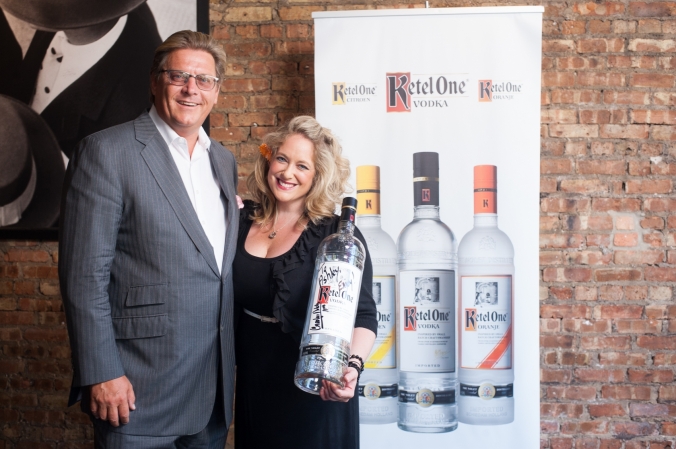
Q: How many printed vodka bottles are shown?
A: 3